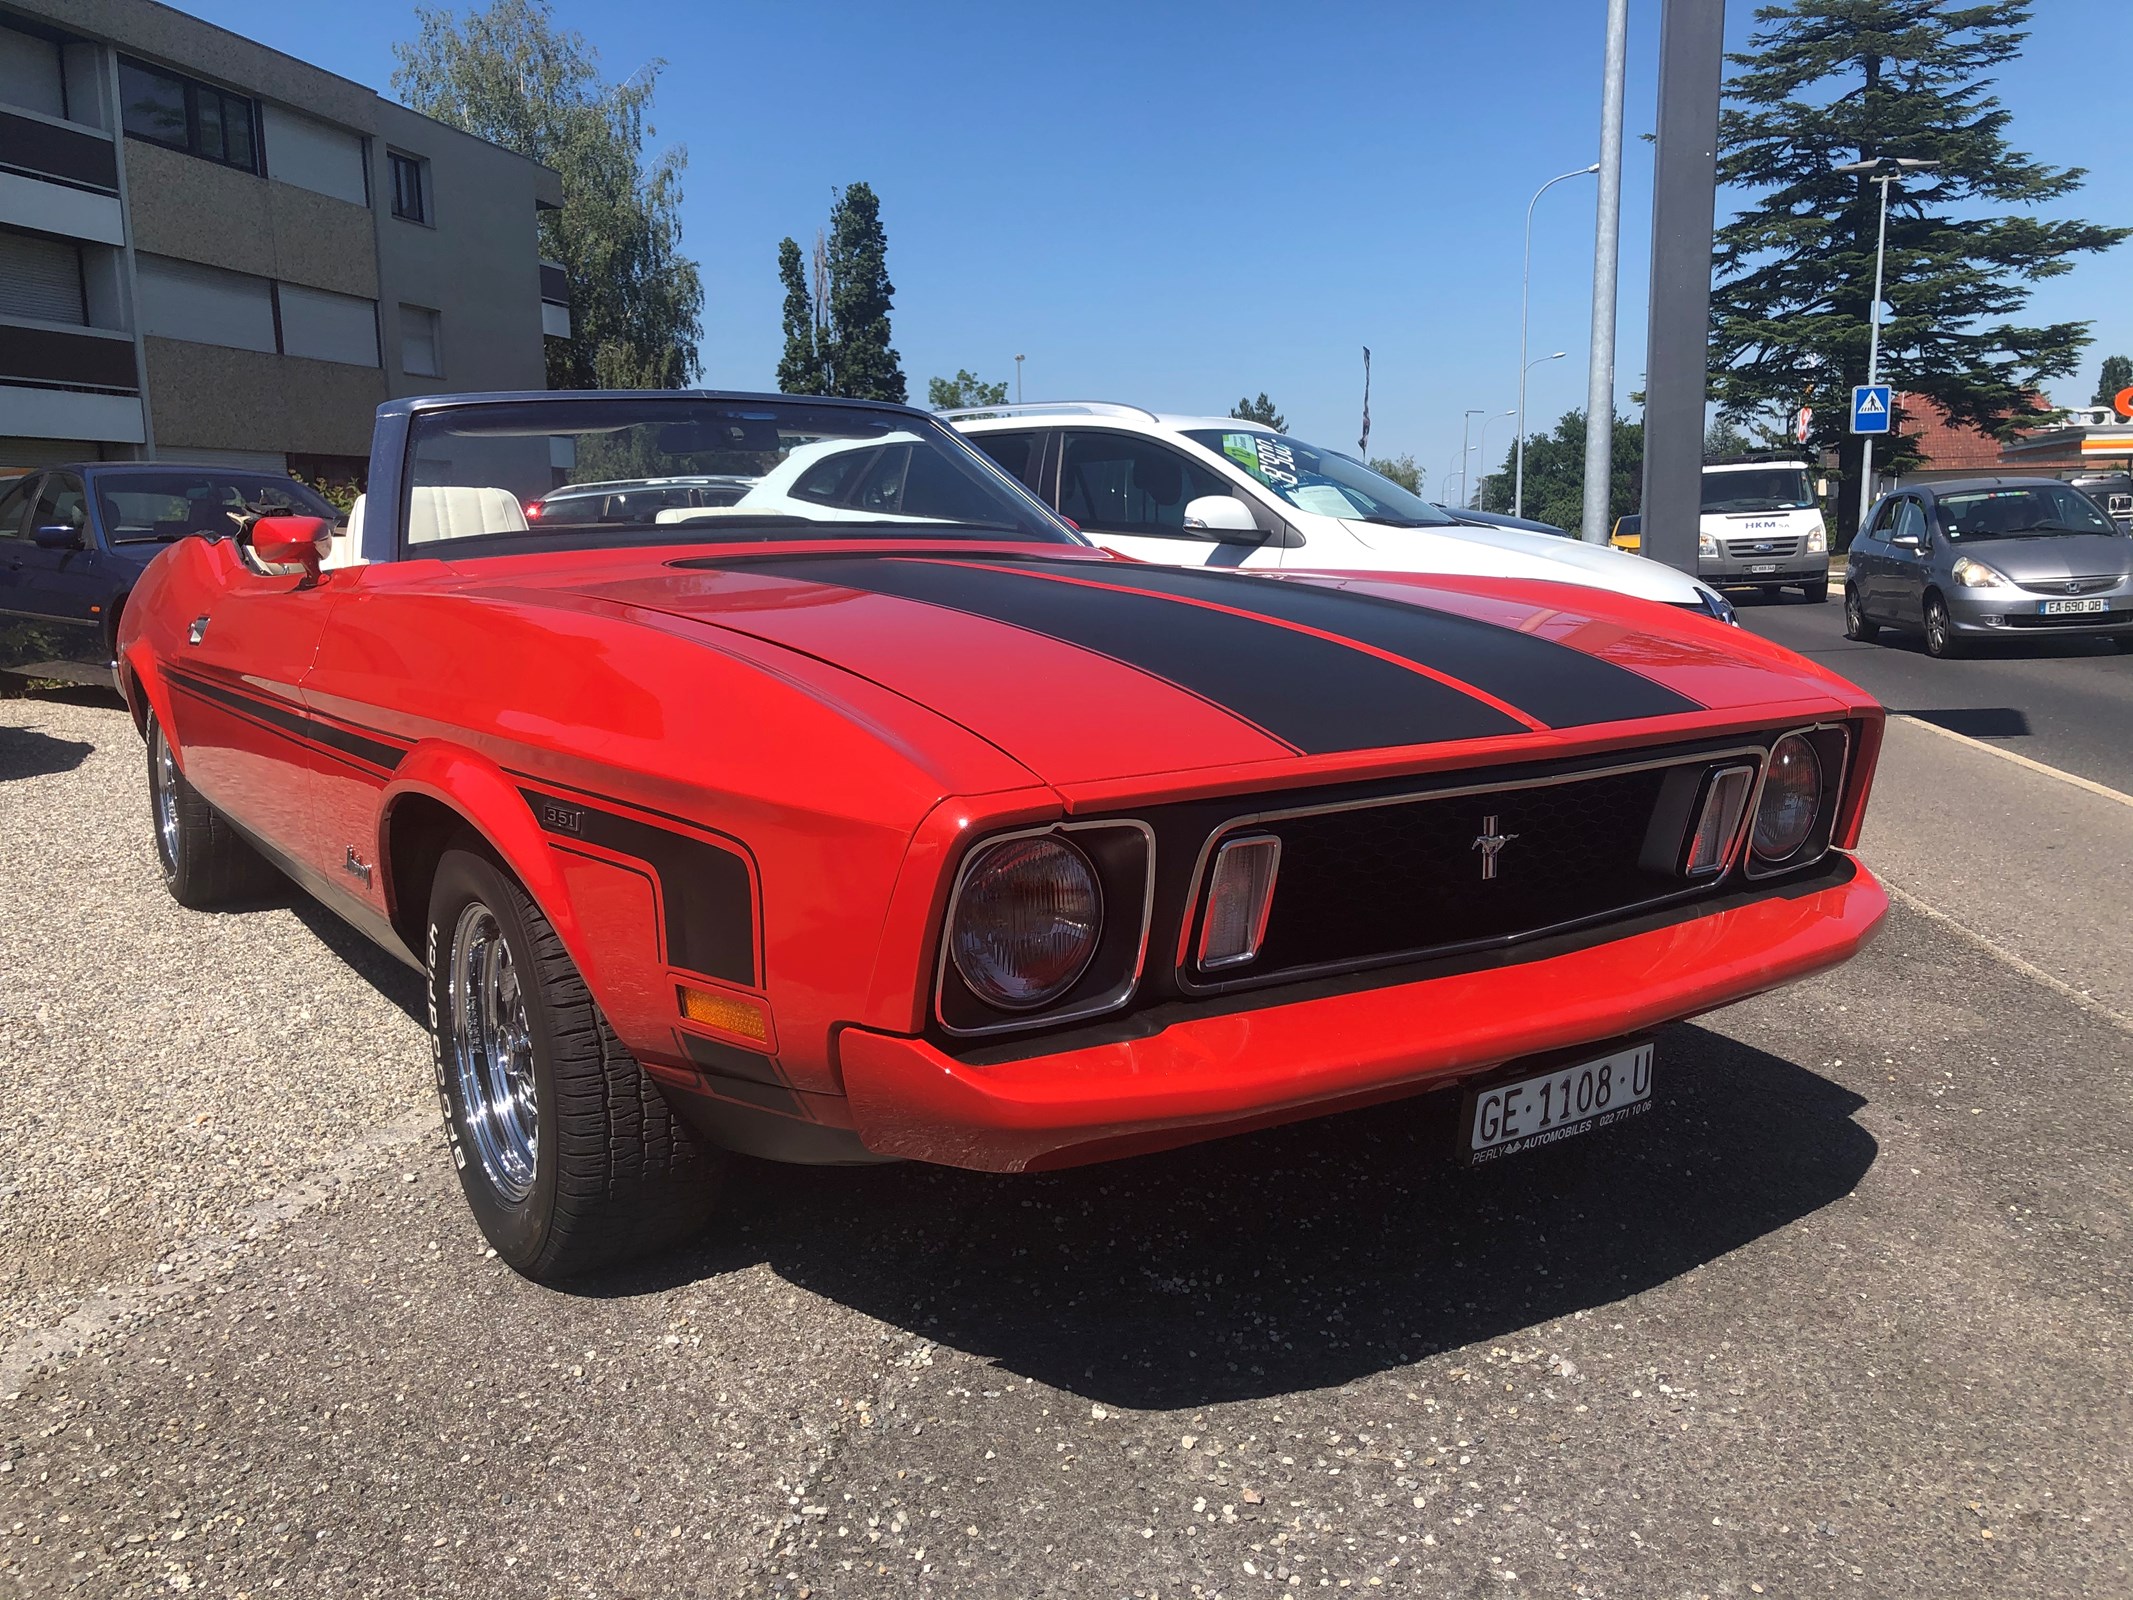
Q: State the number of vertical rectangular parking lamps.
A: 2